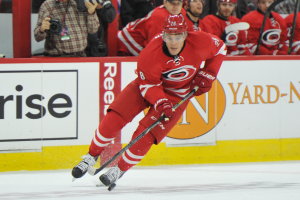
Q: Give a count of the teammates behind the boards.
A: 5